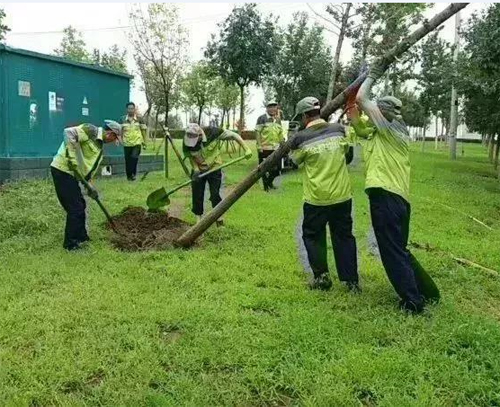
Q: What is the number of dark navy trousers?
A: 6